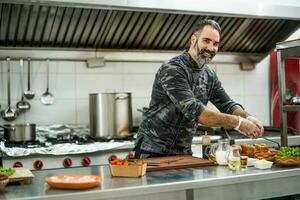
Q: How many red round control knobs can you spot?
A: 6